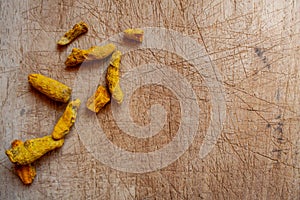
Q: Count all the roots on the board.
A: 9